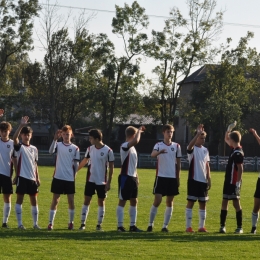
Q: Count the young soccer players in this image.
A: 9